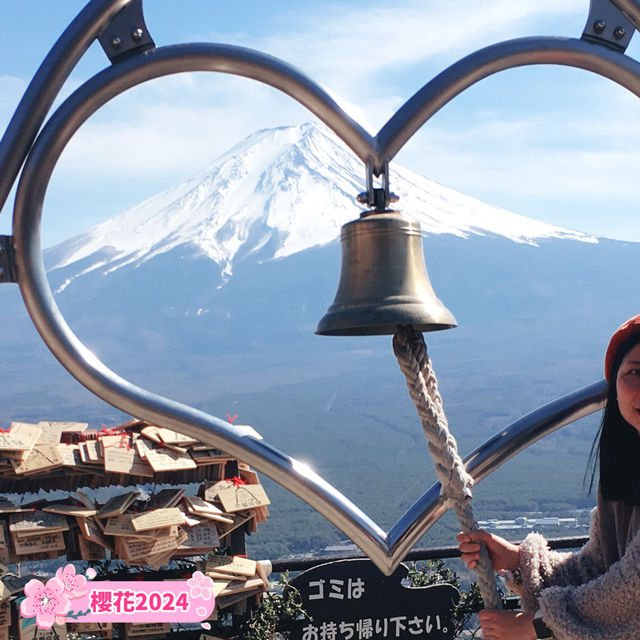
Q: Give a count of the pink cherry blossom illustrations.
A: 3